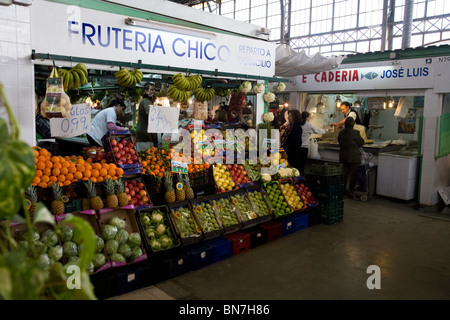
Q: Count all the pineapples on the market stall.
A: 8